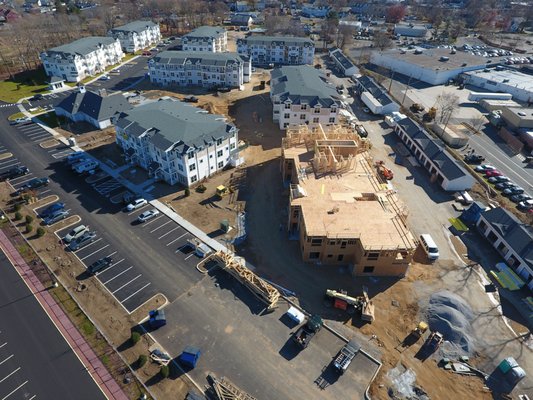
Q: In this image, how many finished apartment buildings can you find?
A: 7